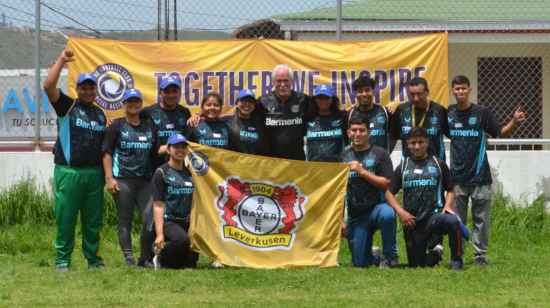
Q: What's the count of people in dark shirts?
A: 13